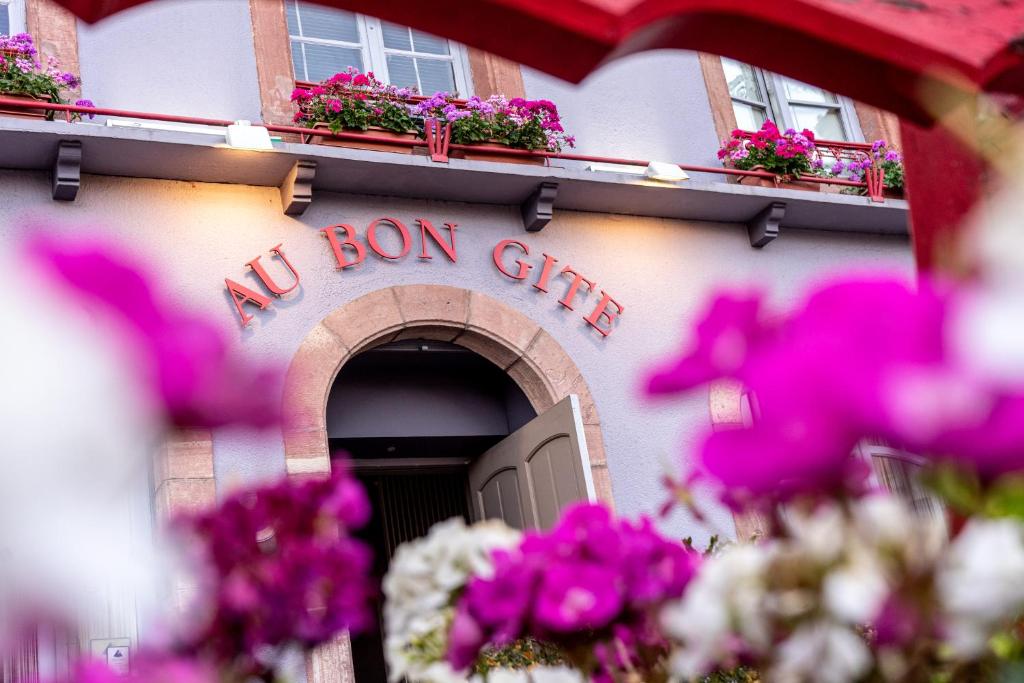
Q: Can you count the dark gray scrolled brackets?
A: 4